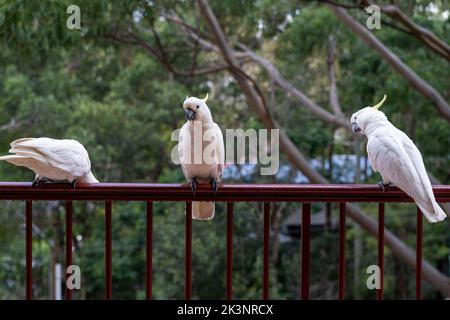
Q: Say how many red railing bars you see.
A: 11